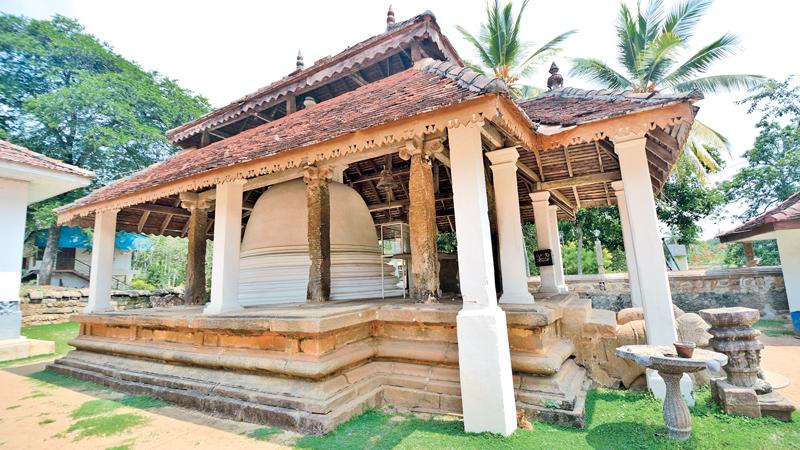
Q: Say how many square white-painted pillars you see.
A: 8